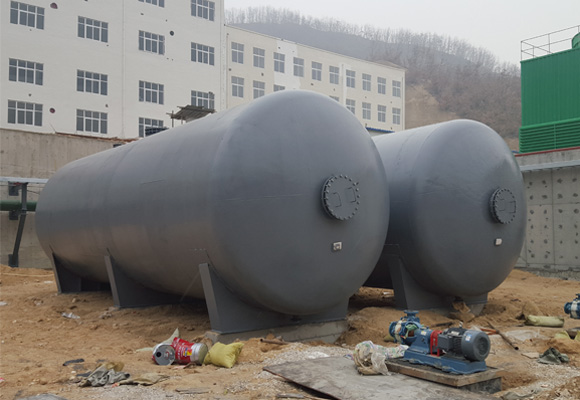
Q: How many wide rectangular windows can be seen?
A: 13